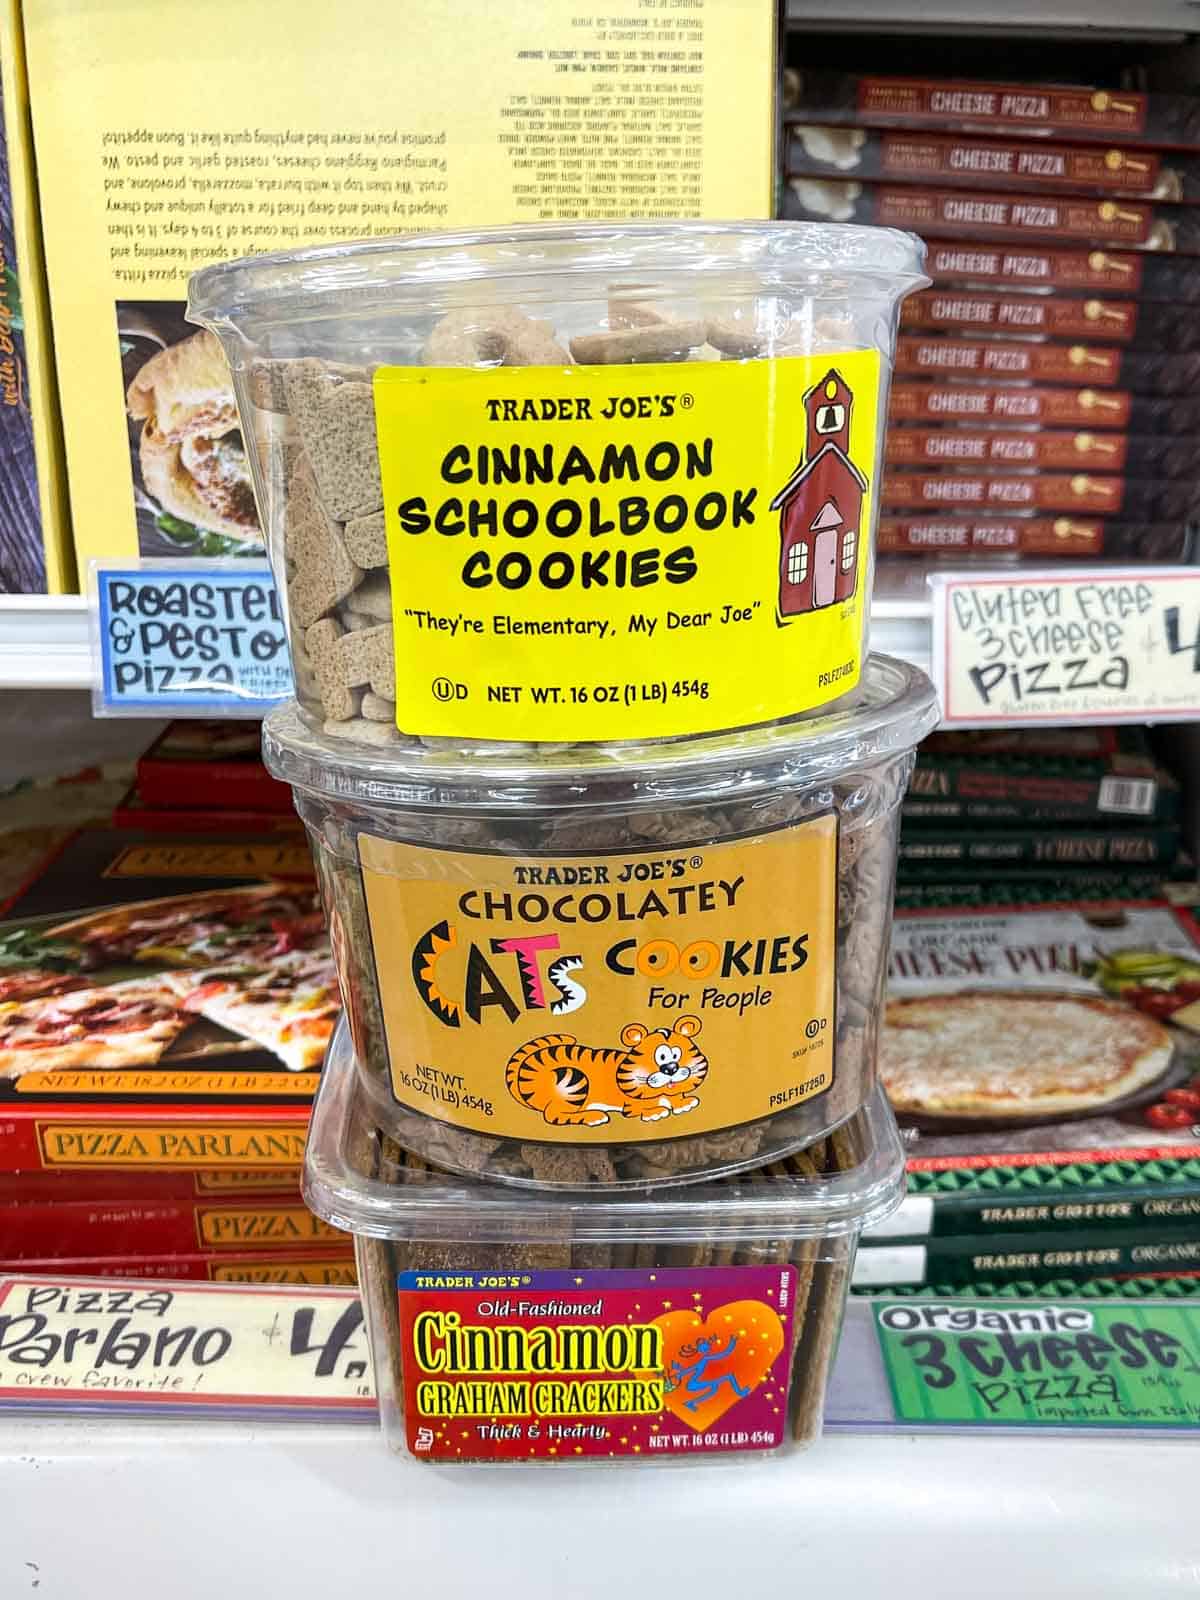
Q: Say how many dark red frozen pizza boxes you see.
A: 10